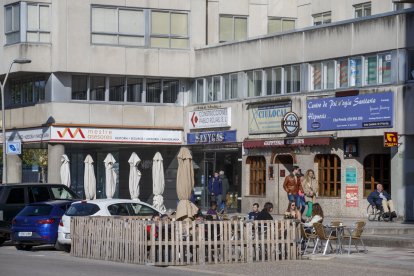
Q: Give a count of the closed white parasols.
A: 5